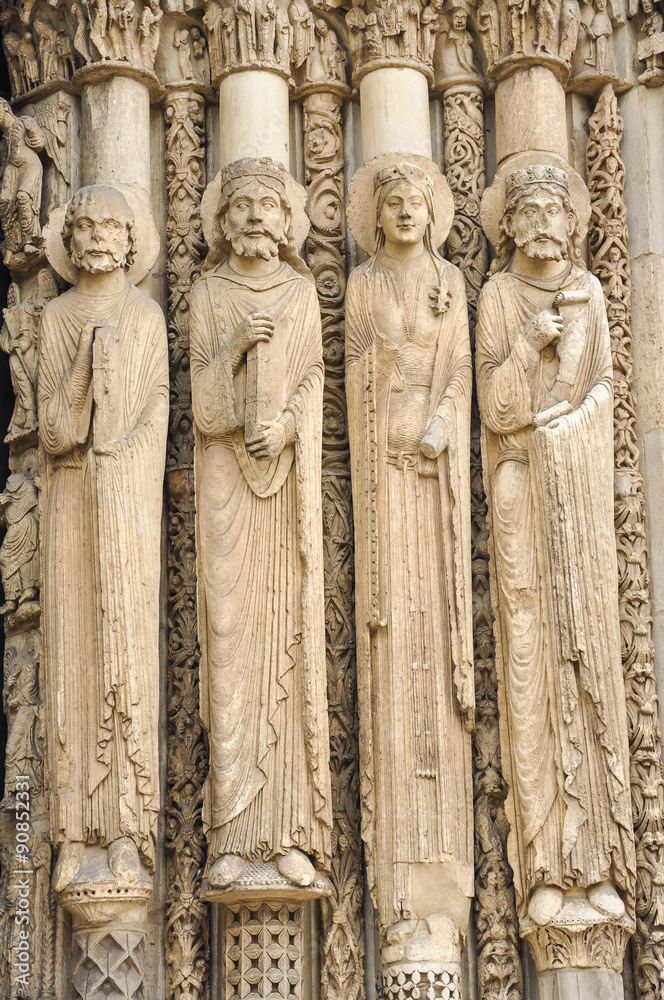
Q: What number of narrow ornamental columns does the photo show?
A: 4